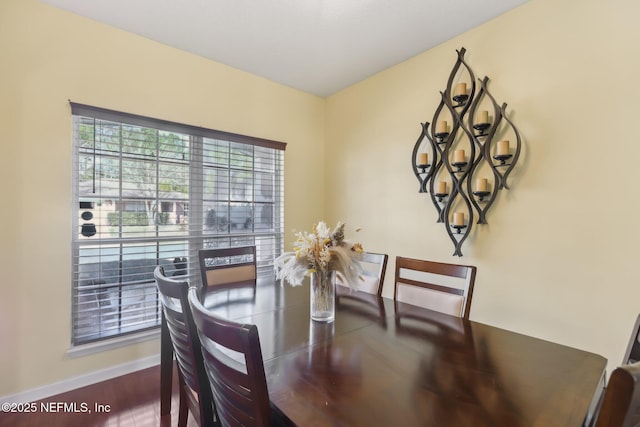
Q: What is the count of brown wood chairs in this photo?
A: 6